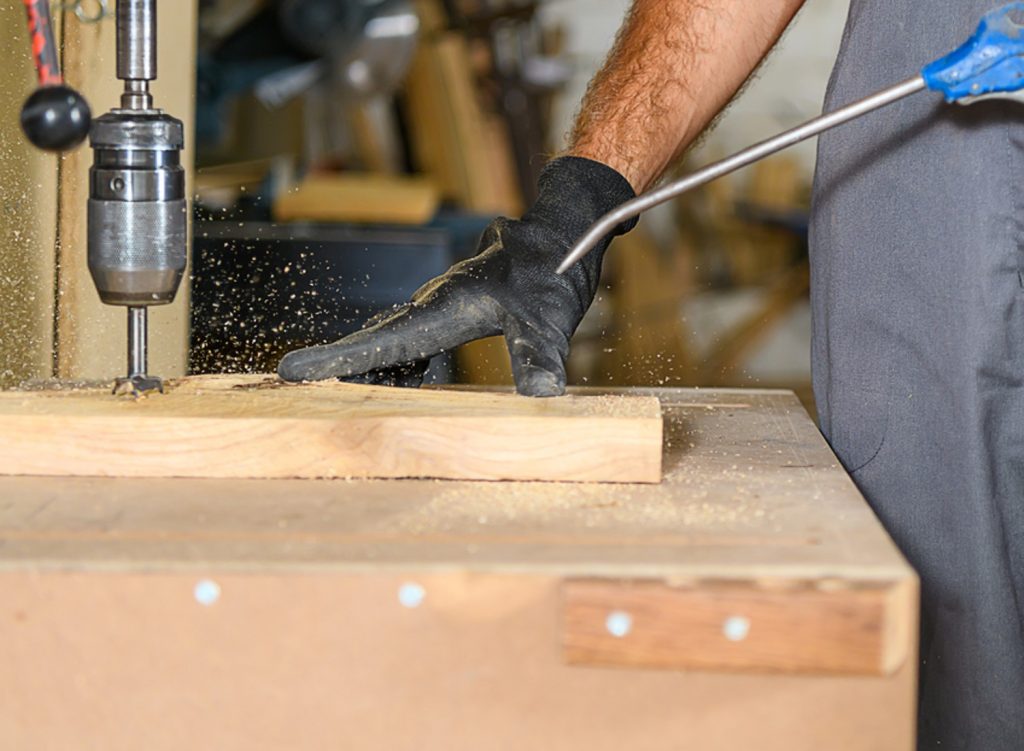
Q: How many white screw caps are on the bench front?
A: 4